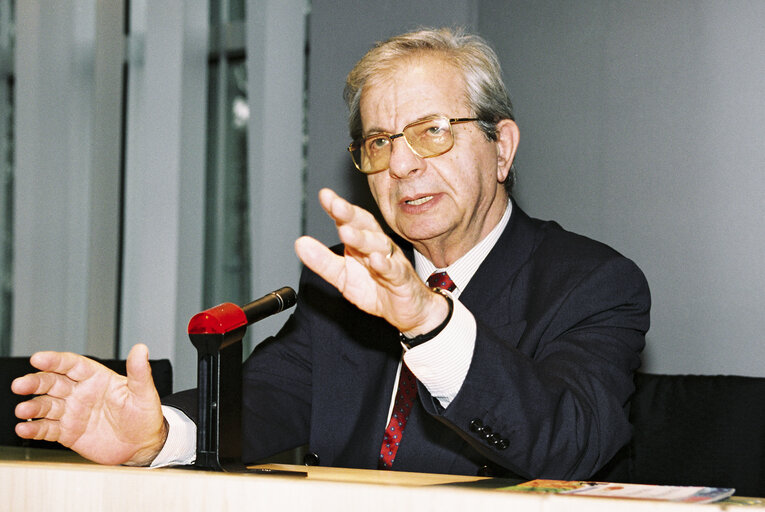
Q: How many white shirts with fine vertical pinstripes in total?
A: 1